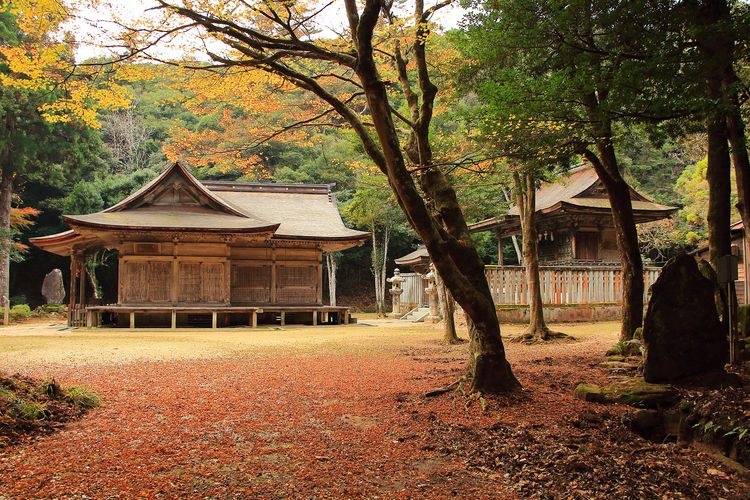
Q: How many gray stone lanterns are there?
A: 2